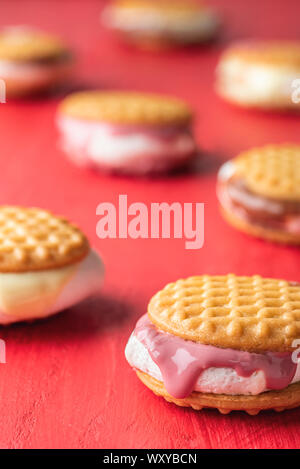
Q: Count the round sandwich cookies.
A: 7